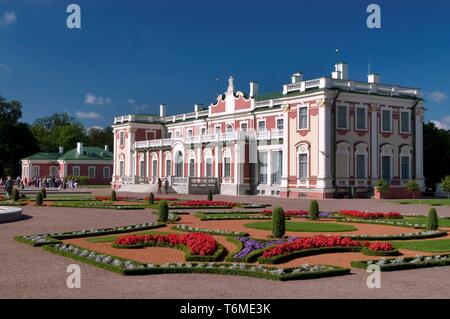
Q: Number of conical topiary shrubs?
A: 10